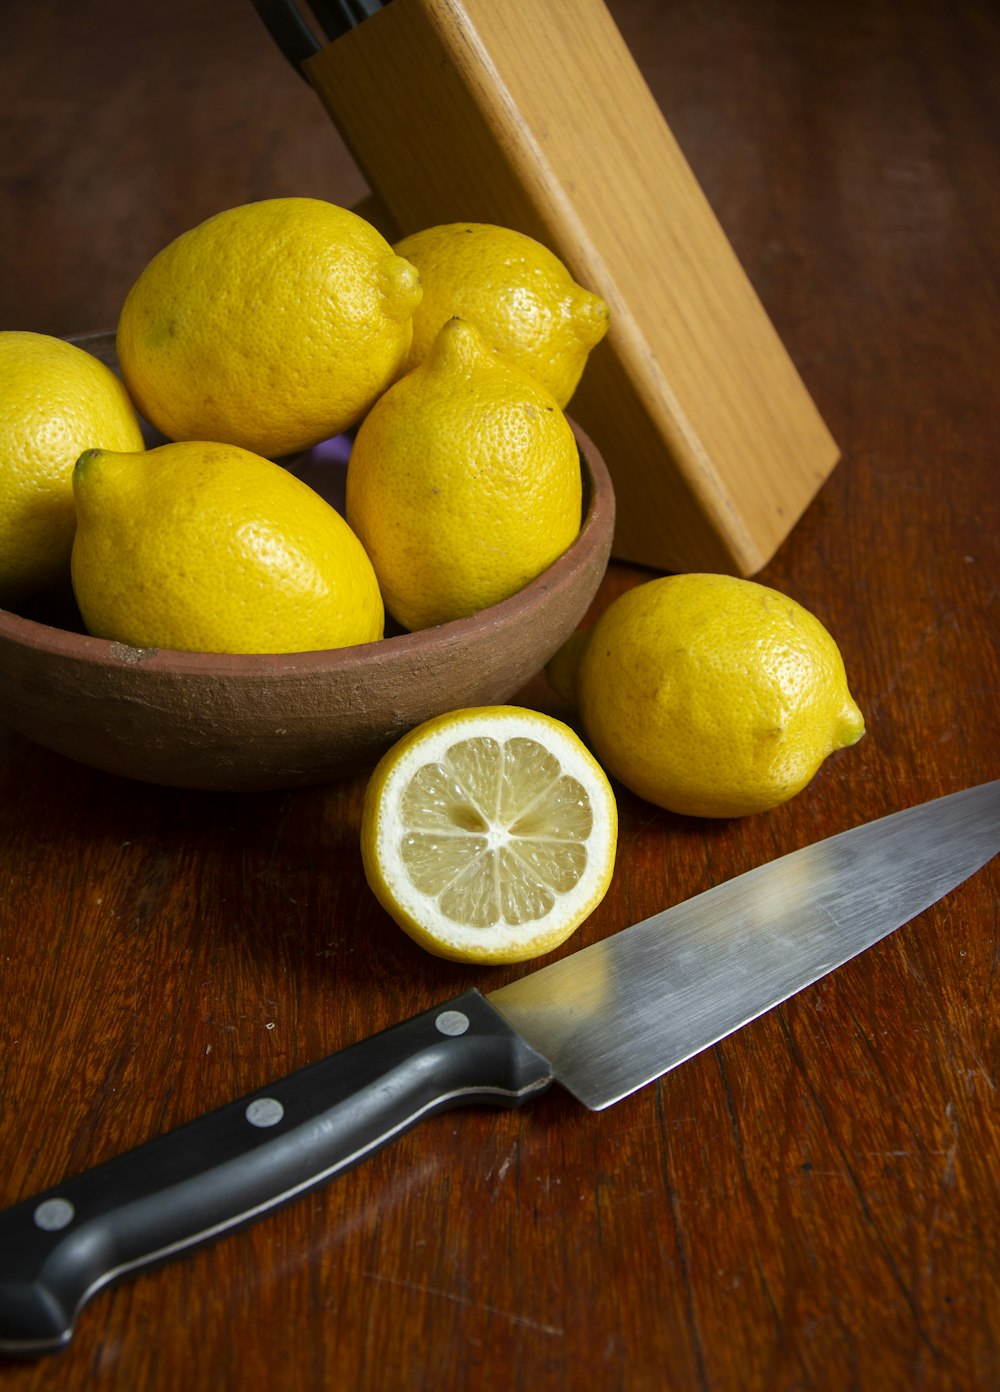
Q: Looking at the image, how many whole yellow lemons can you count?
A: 6